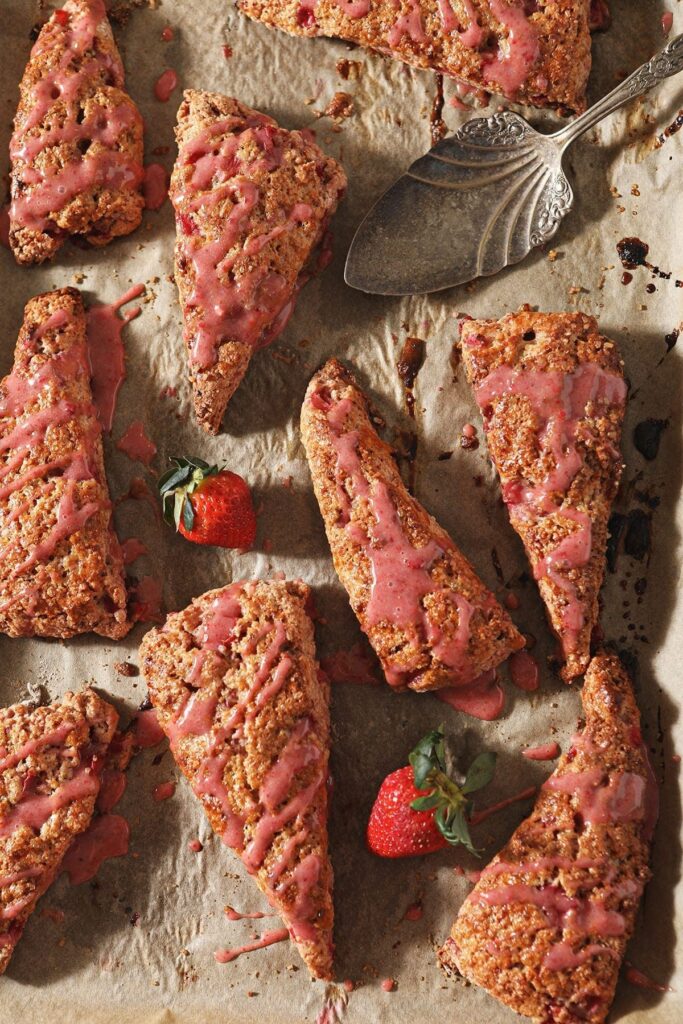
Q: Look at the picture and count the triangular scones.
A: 9